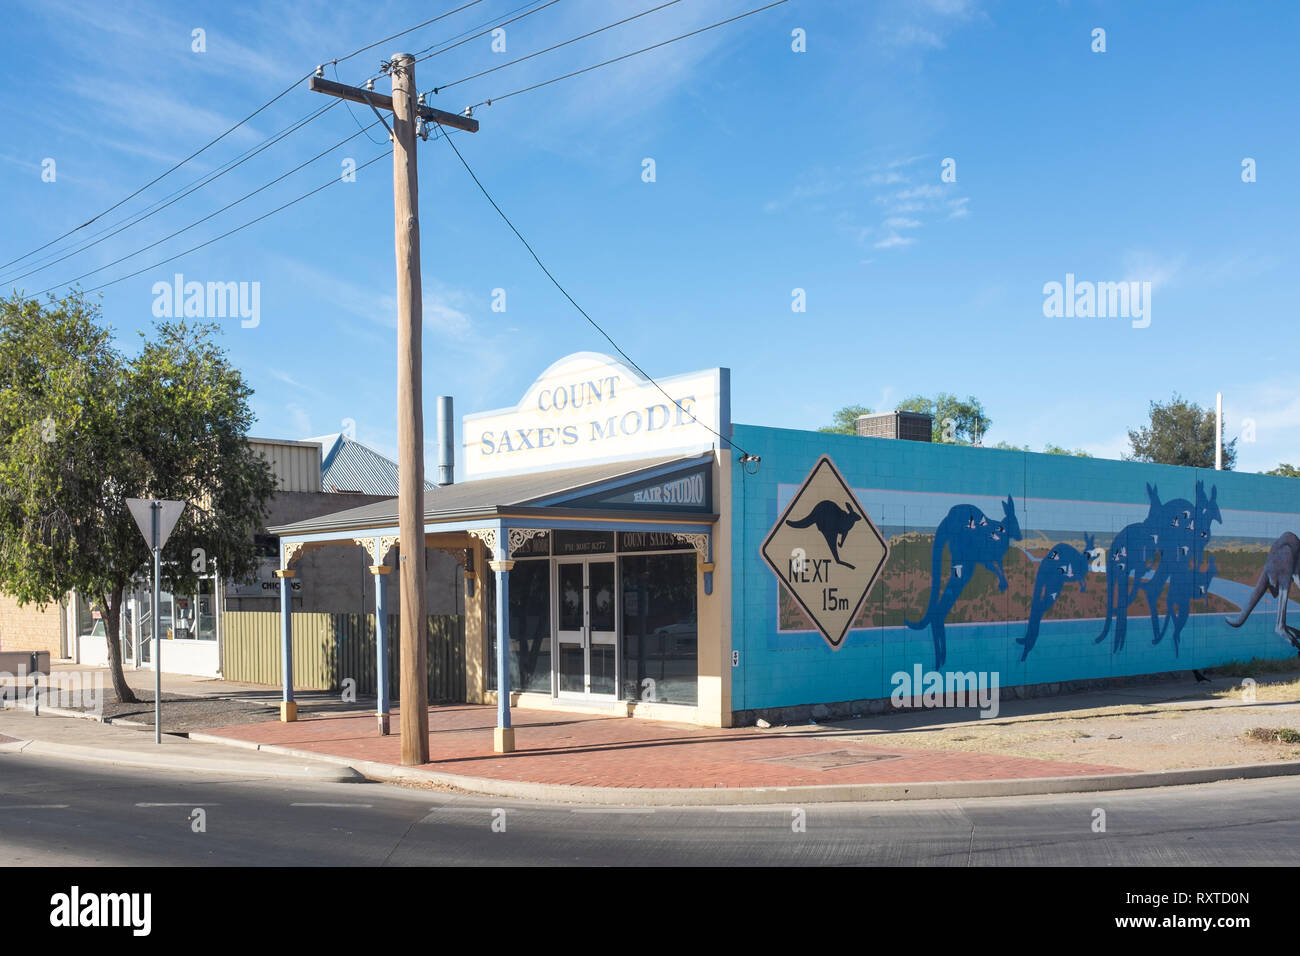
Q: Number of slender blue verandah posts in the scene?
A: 3